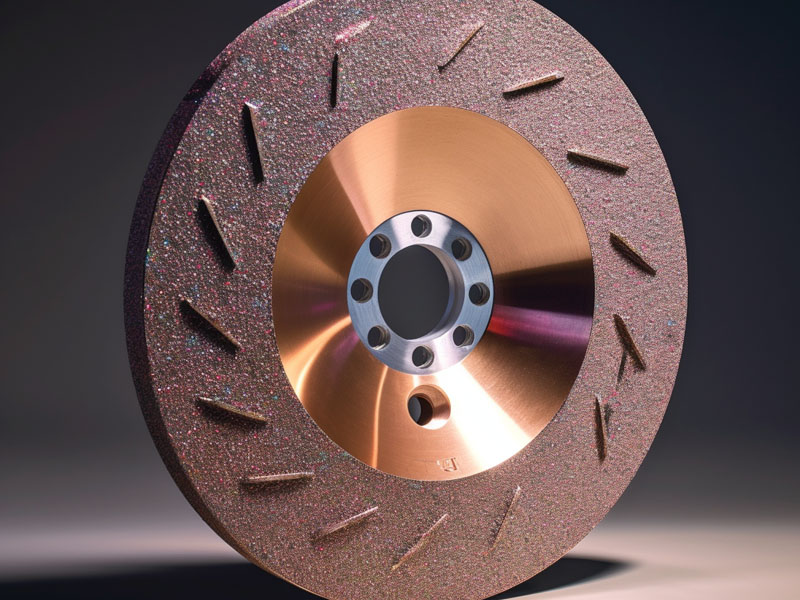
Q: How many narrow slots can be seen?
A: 15